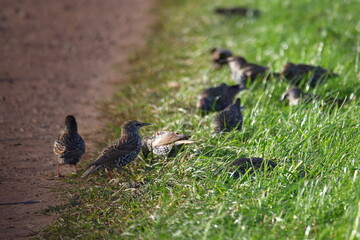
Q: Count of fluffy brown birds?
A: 11